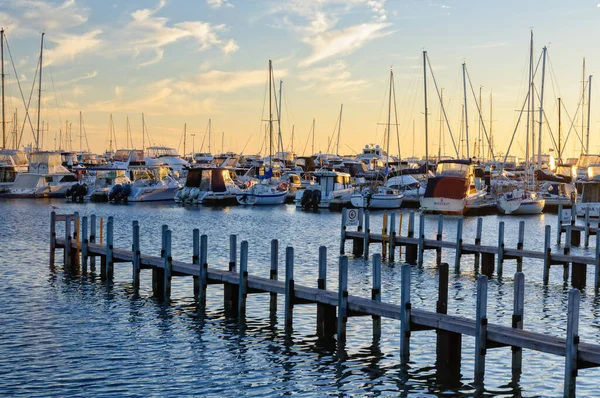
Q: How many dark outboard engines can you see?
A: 6